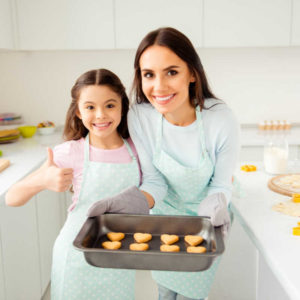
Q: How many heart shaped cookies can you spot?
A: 8